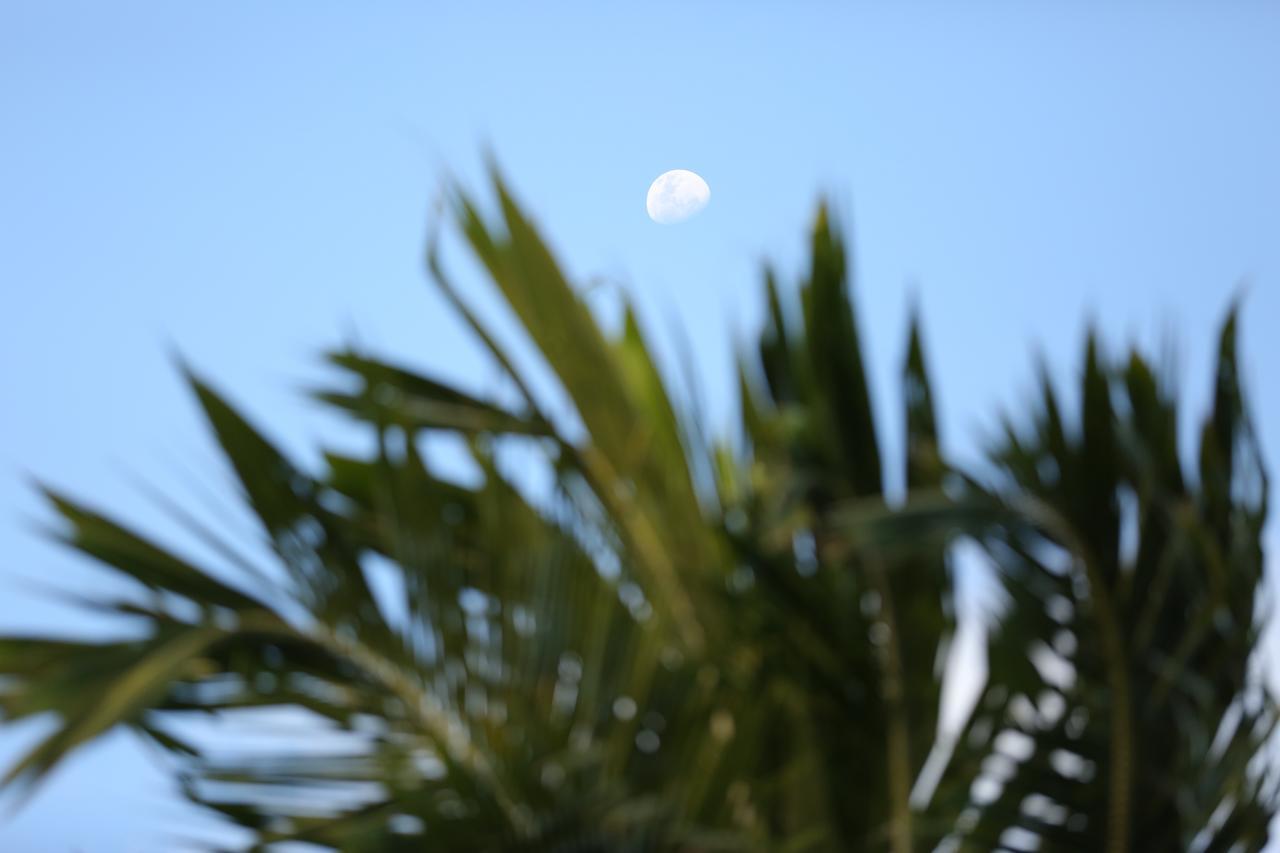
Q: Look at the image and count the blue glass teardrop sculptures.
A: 0